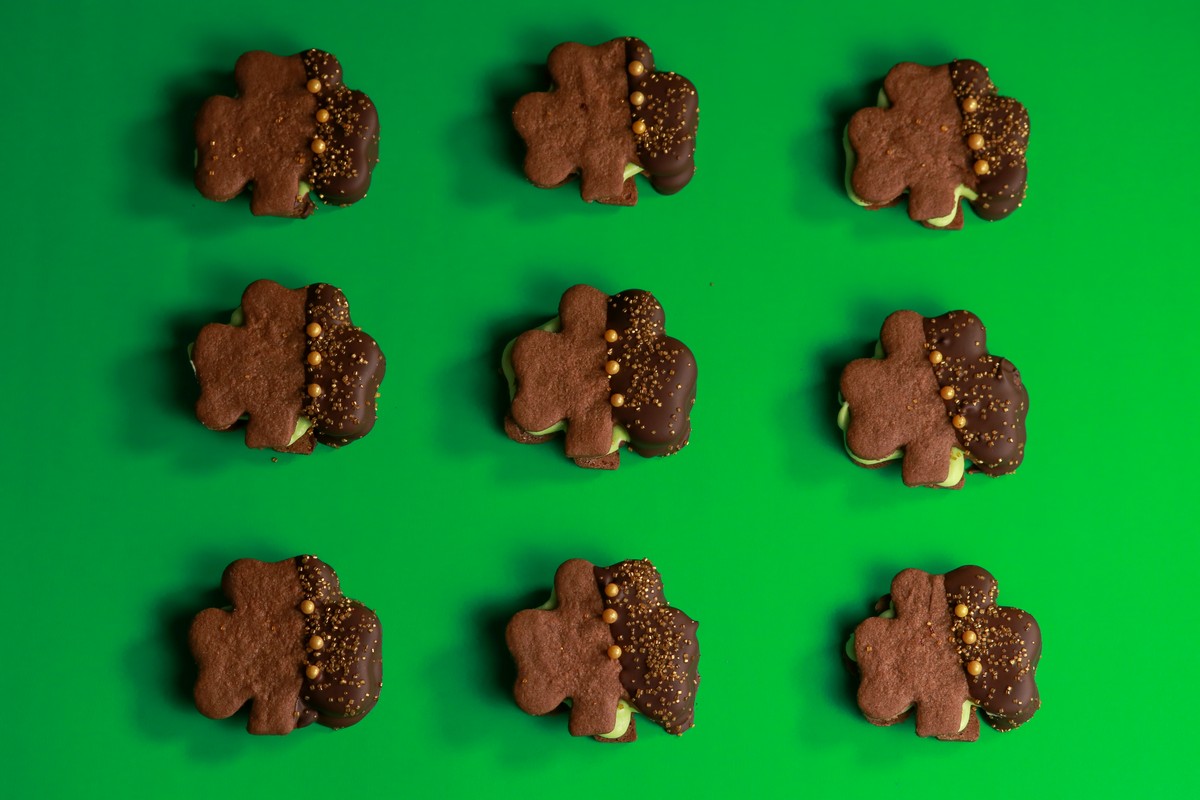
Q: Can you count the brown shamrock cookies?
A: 9